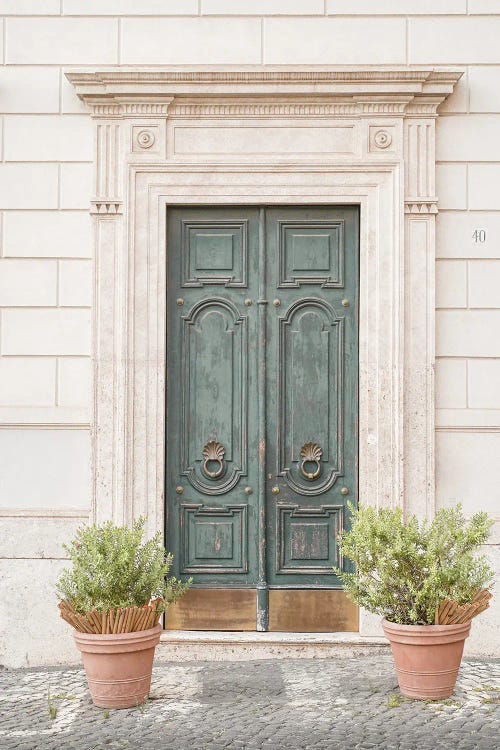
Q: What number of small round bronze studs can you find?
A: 8